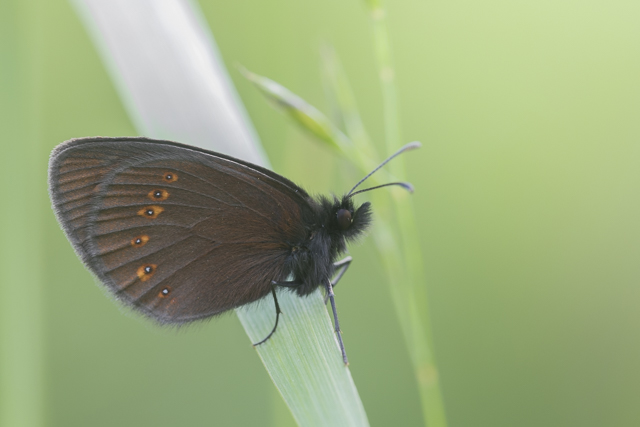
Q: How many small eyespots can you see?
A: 6